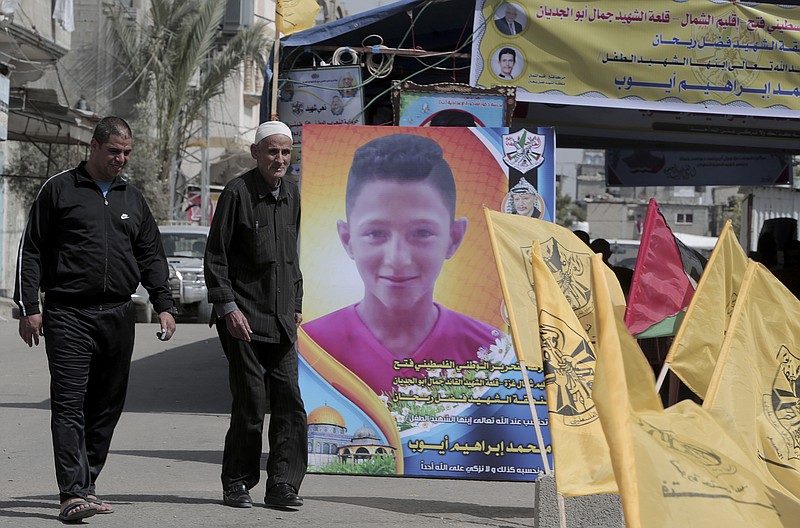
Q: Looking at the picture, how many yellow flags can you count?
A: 6